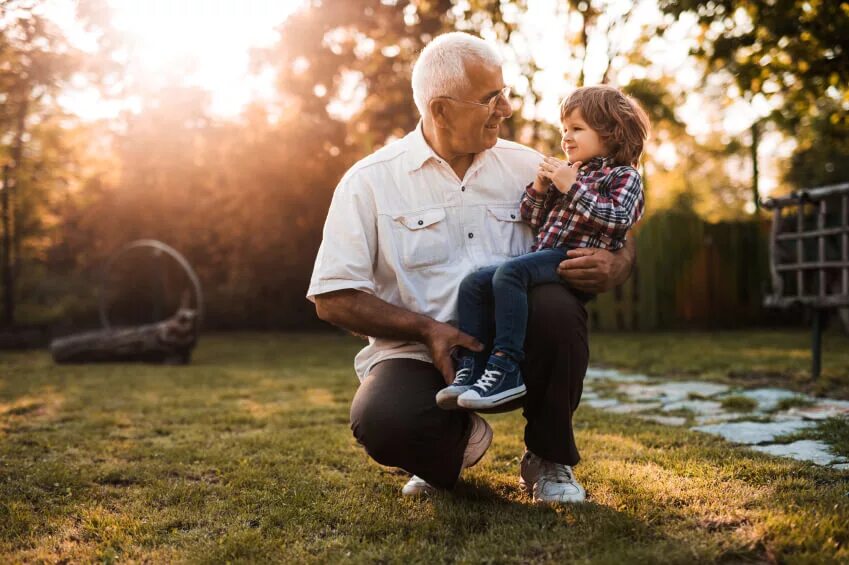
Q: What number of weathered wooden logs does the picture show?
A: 1